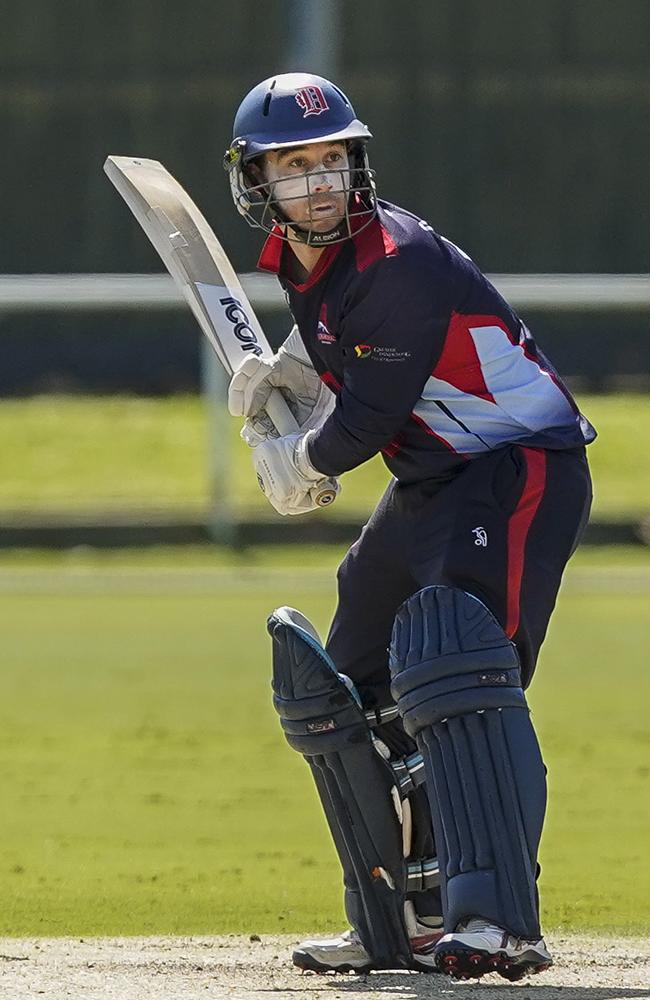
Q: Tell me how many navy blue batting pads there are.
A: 2